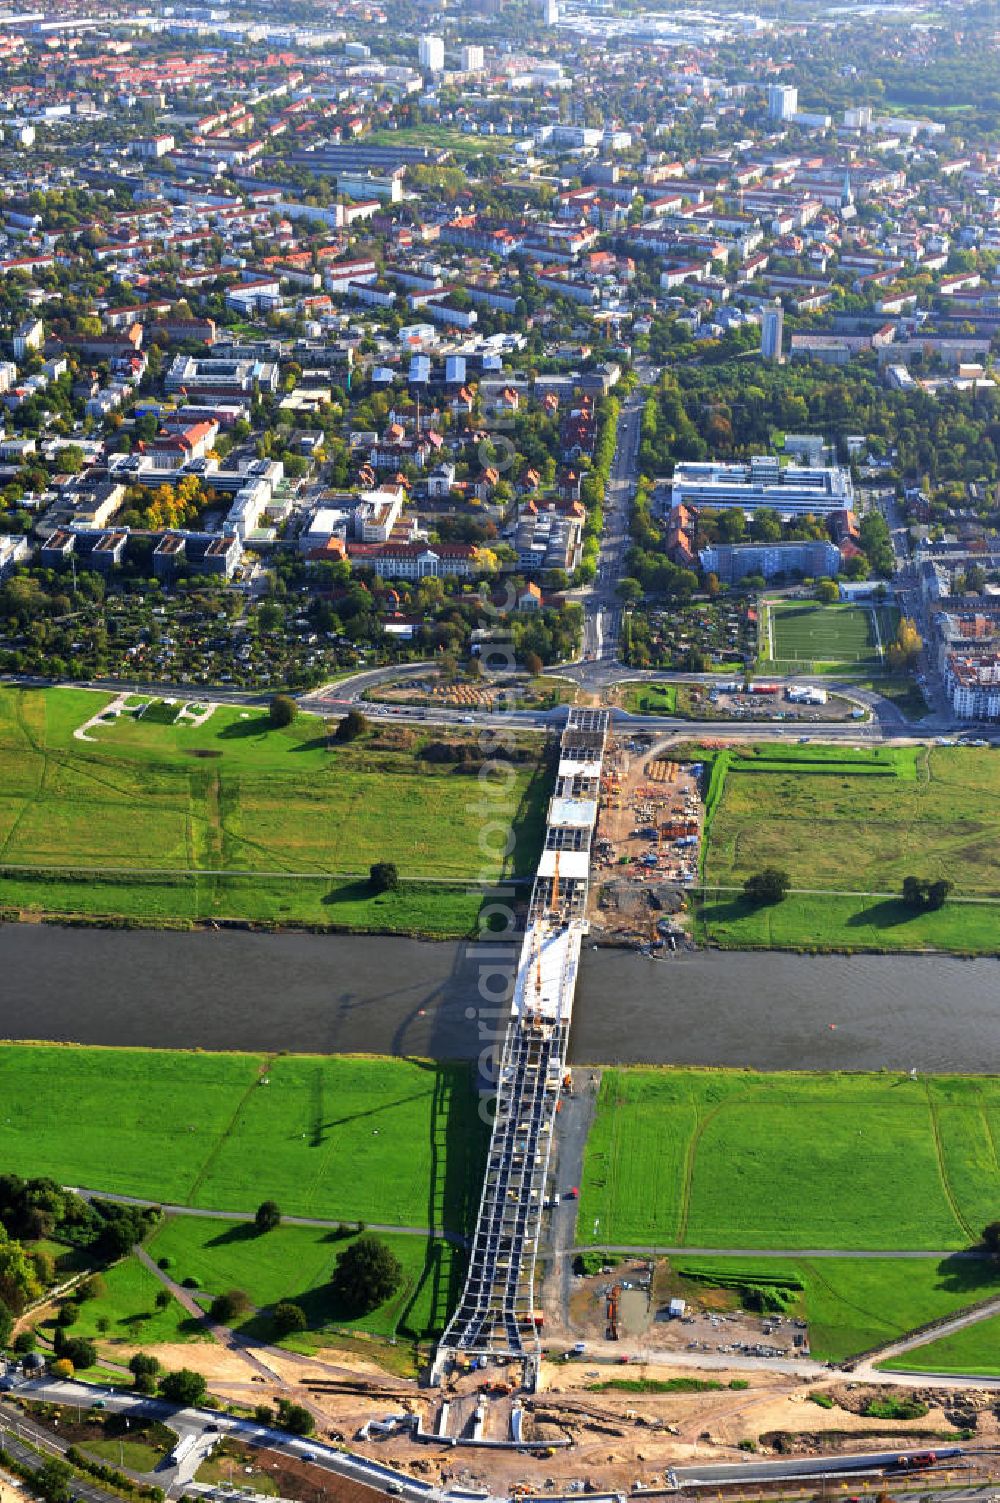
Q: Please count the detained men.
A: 0